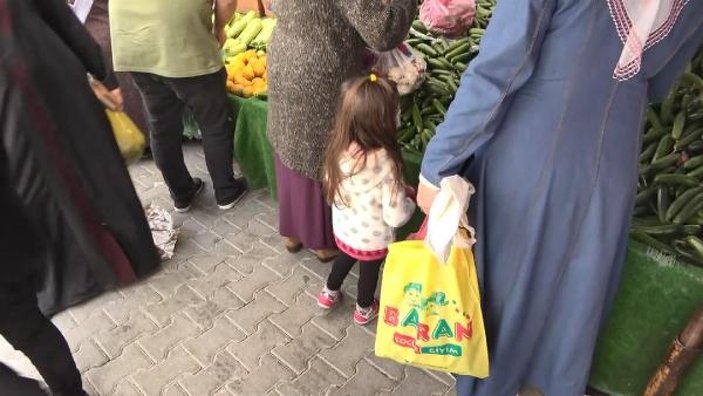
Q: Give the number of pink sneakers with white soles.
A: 2